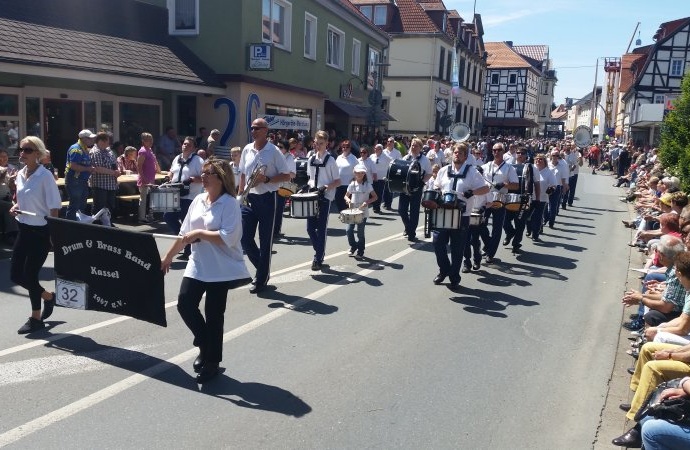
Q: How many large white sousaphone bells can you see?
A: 2